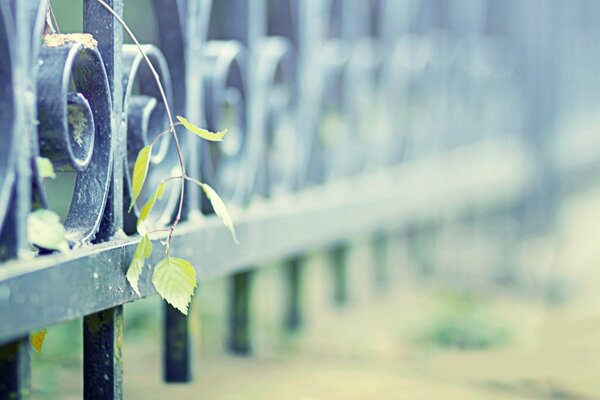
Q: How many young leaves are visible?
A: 6